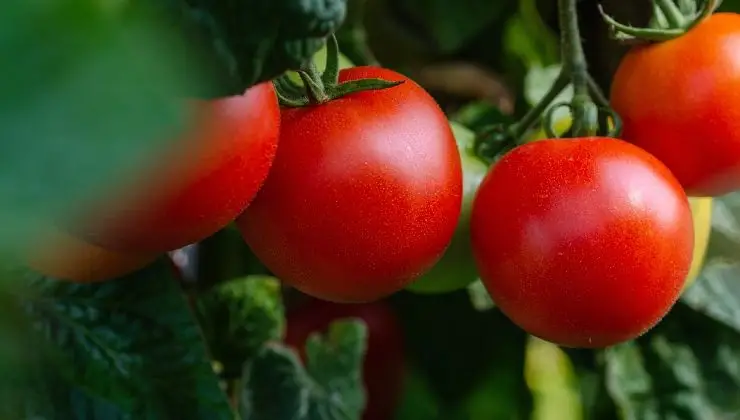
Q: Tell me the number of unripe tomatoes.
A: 2